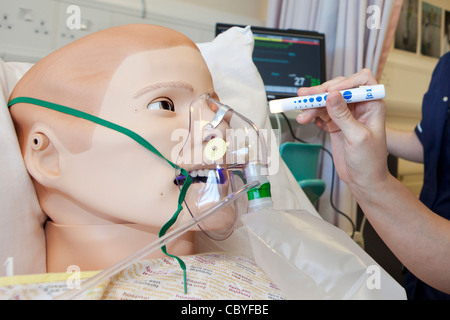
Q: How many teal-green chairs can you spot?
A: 1